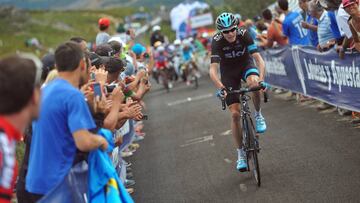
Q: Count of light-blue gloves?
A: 2